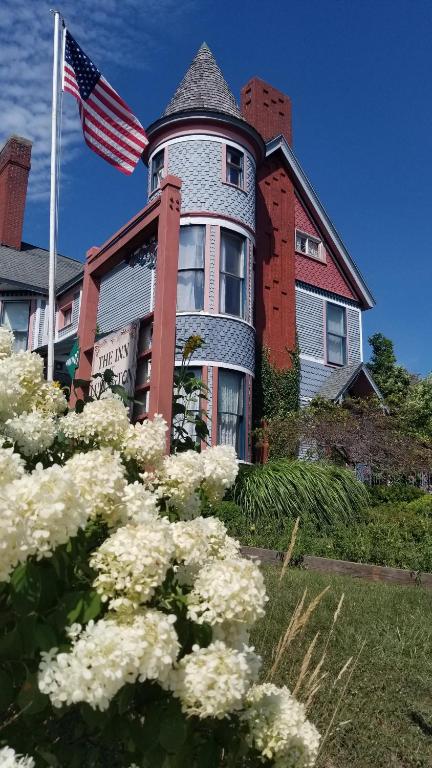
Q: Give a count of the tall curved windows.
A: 4